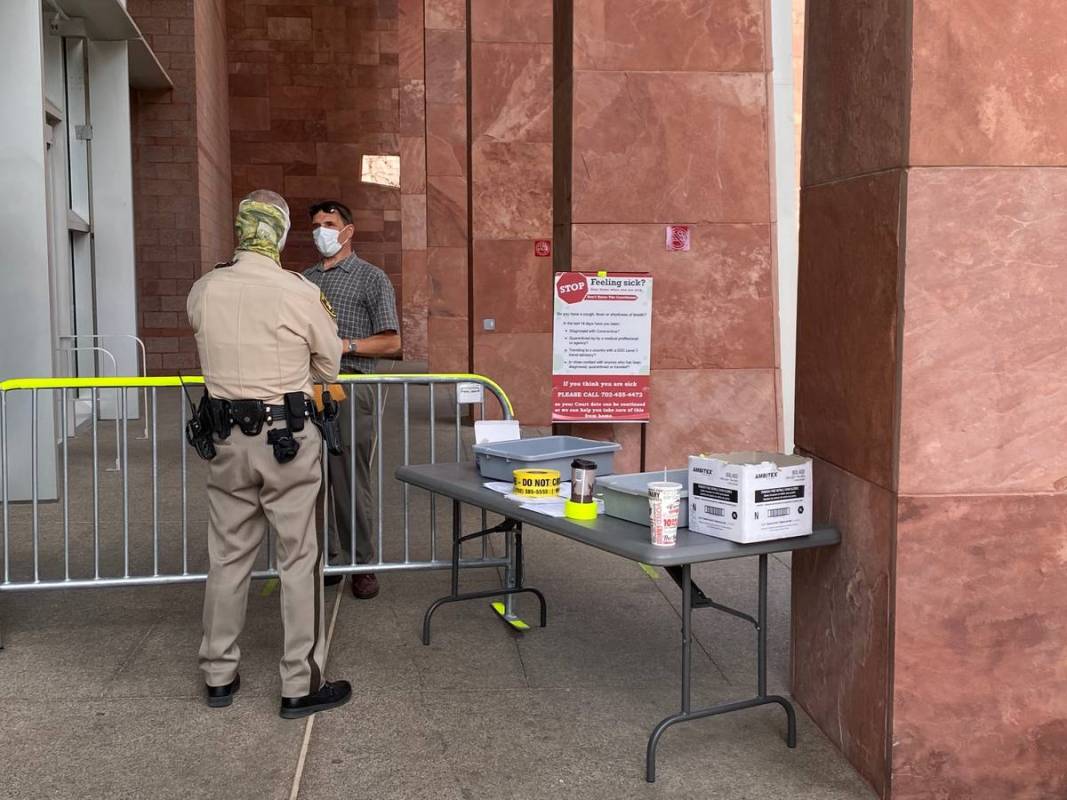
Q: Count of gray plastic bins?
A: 2